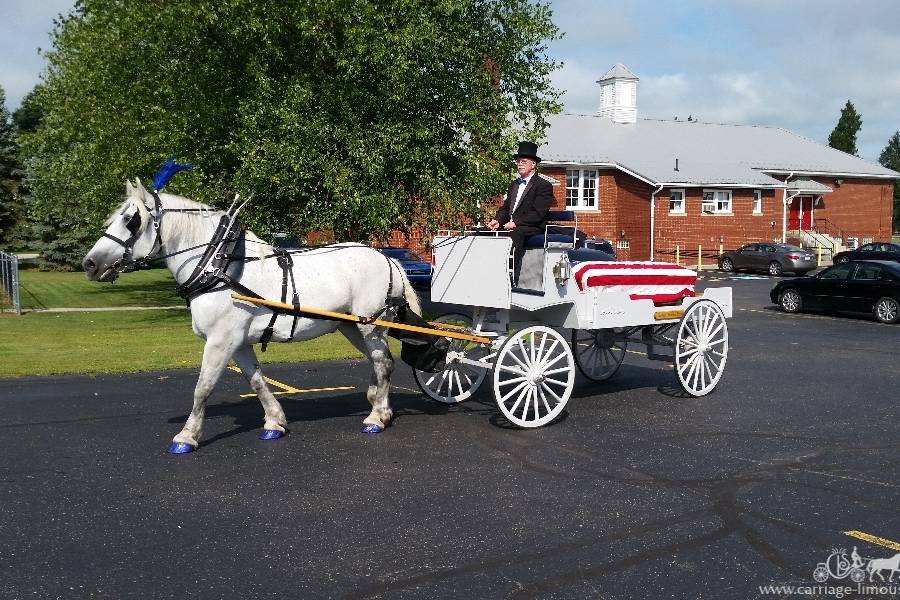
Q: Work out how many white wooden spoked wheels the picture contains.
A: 4